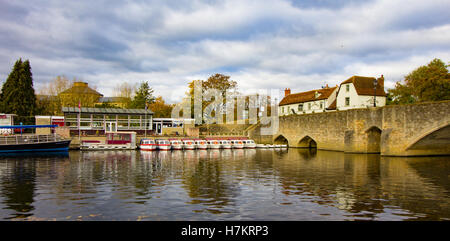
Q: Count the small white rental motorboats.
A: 9